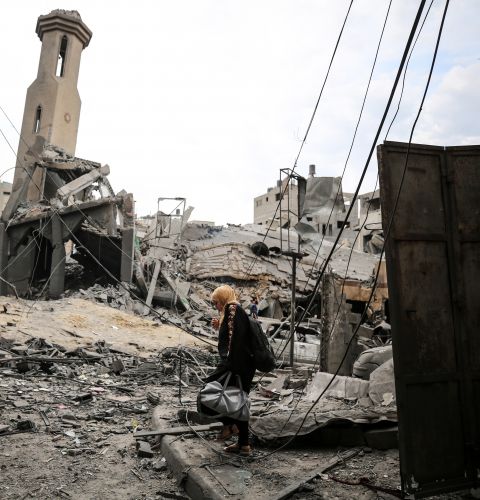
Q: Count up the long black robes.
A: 1